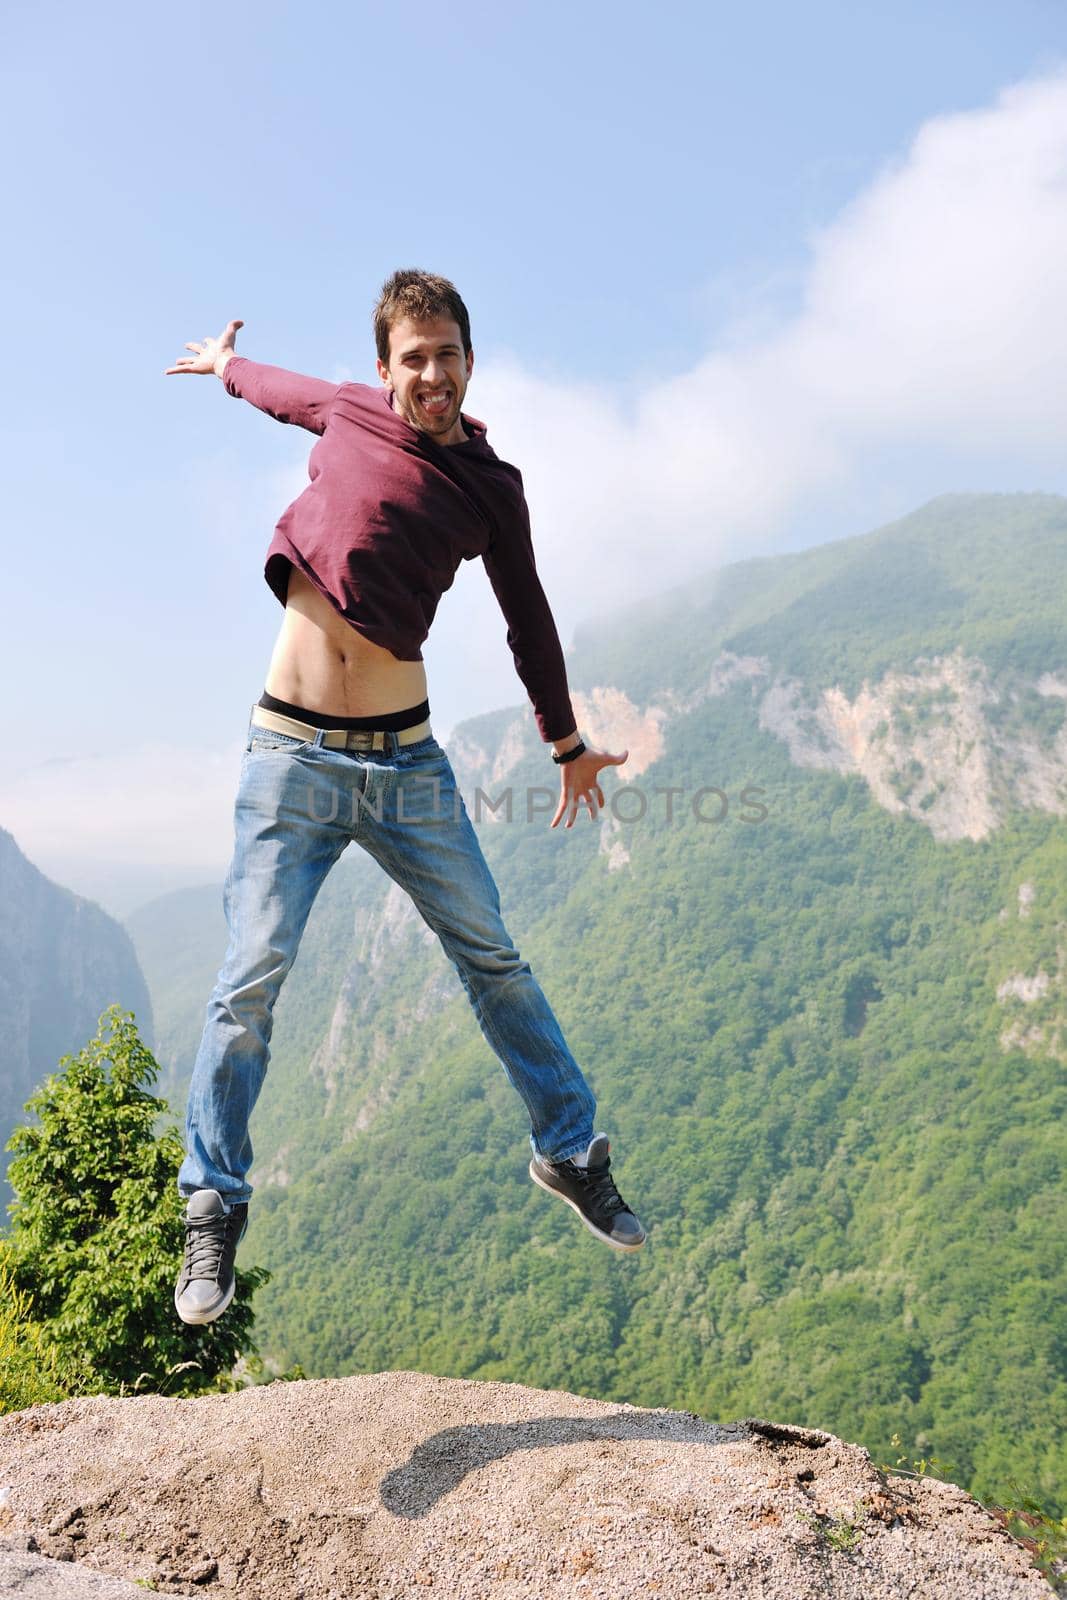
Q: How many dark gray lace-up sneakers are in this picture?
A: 2